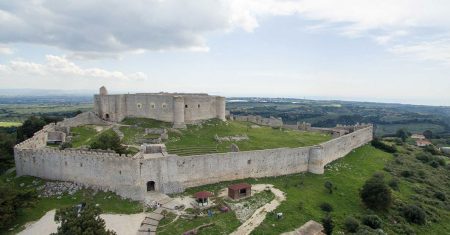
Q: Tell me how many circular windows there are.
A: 3